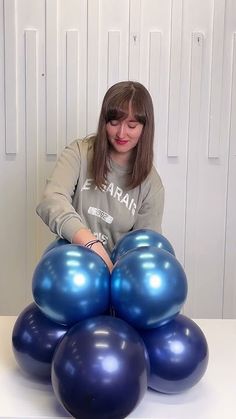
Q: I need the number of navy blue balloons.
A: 3